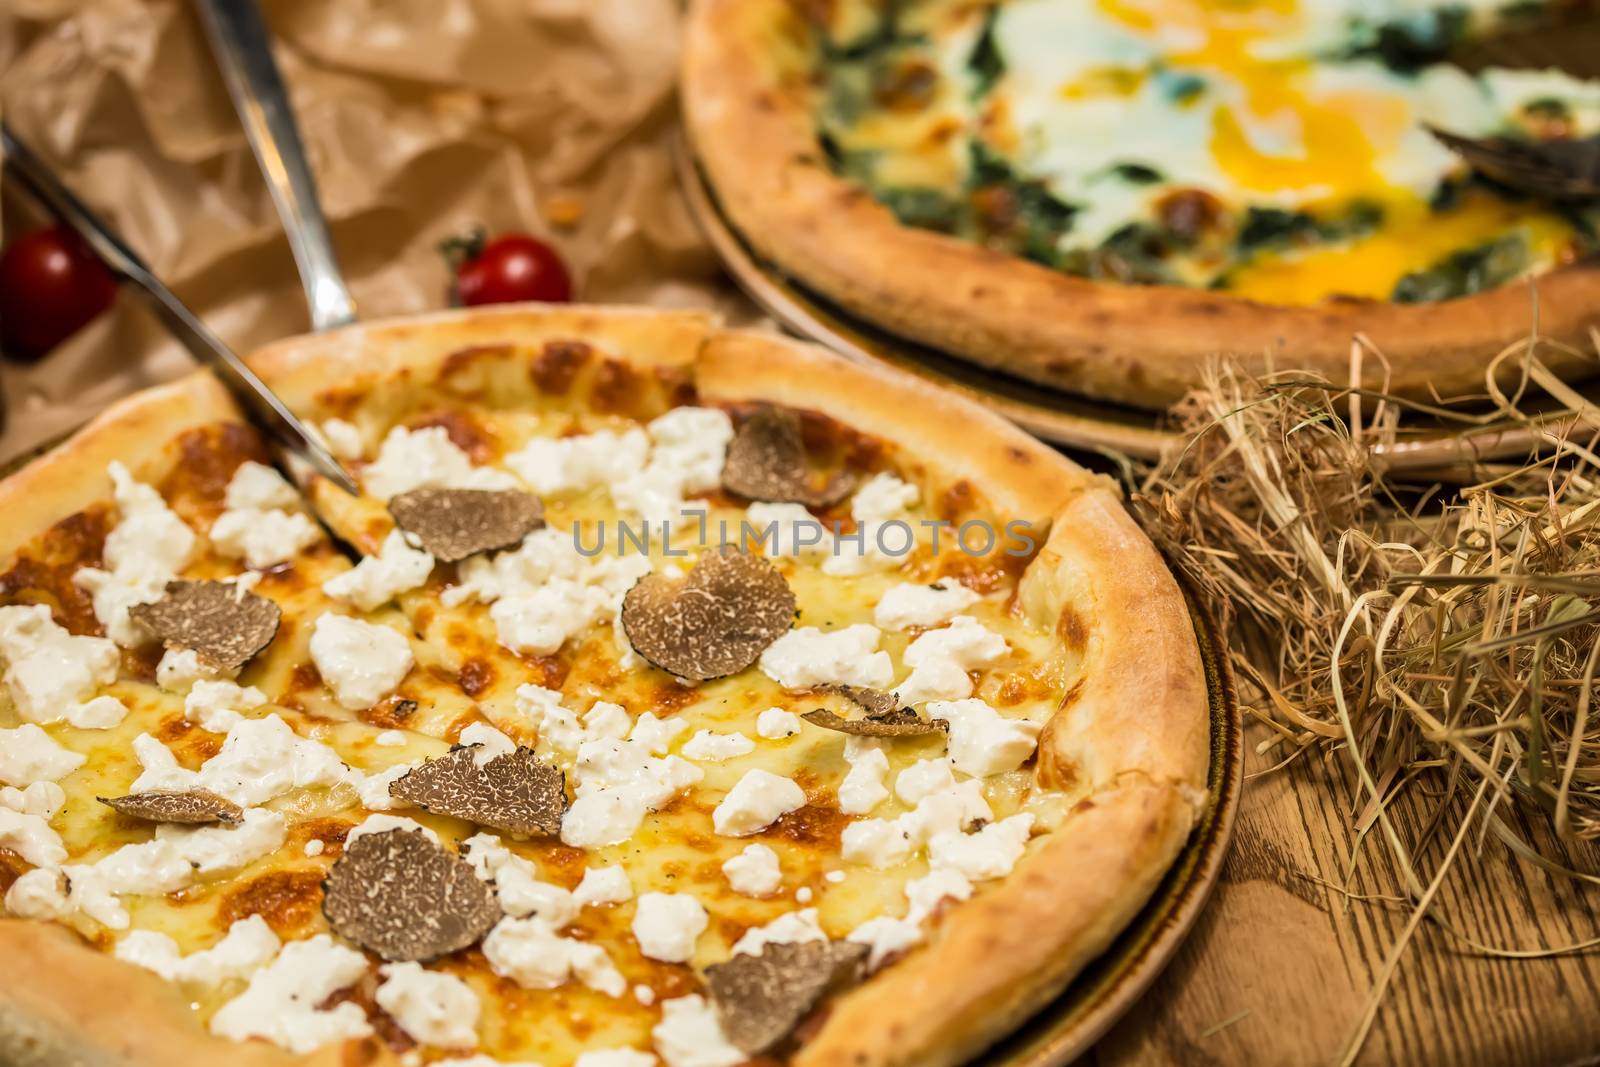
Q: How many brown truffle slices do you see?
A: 9